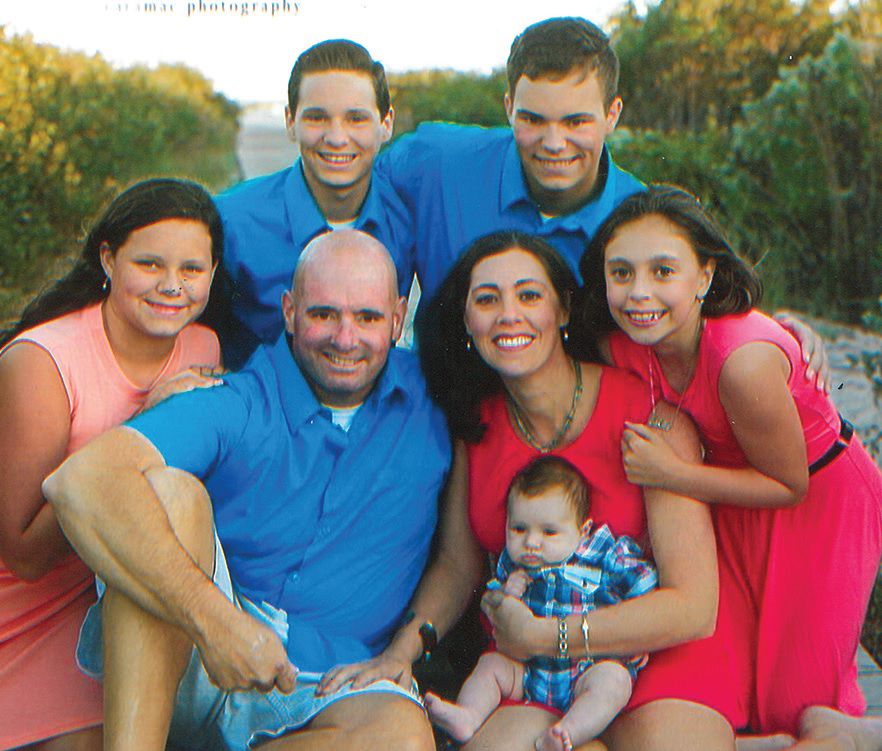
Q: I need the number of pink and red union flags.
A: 0